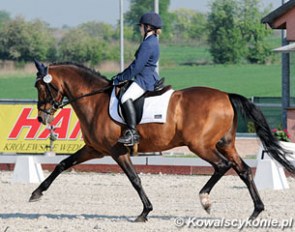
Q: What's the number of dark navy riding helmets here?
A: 1